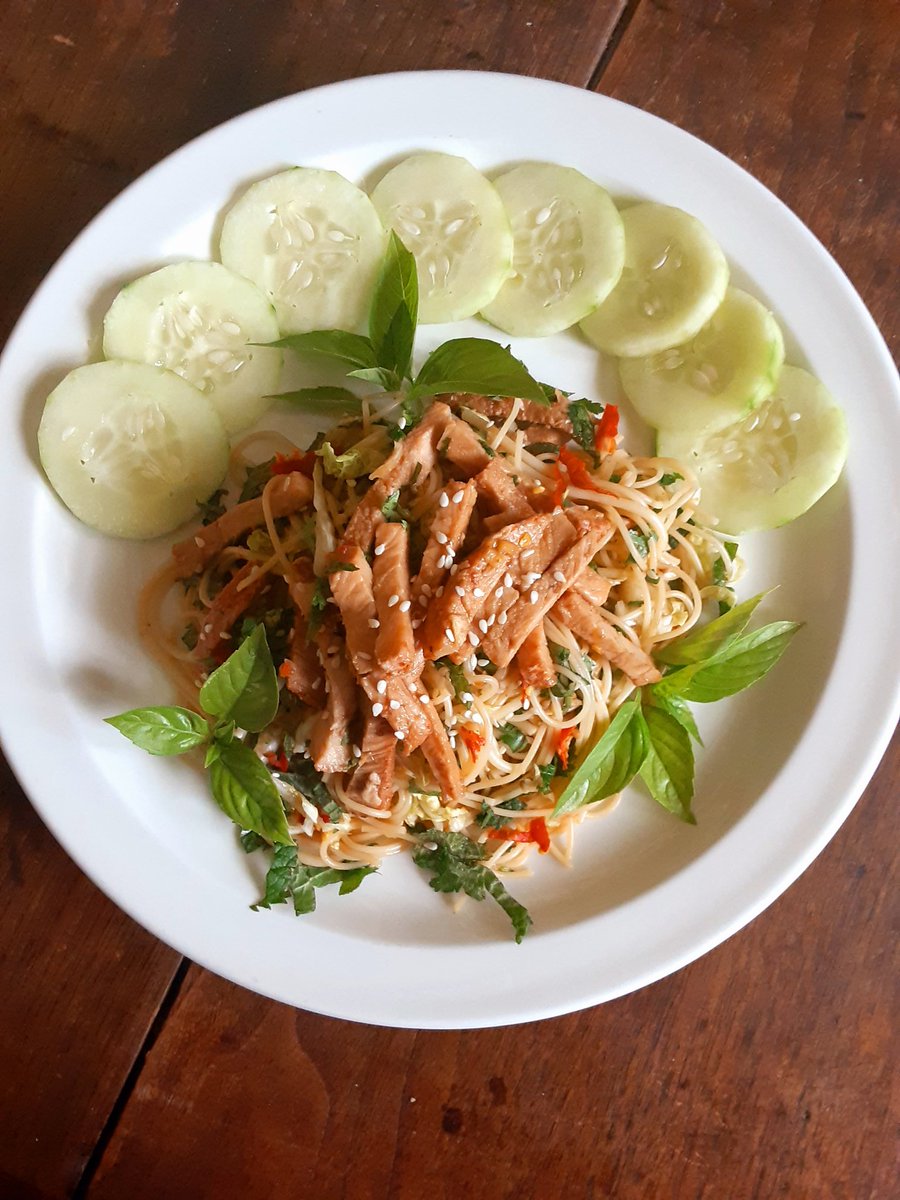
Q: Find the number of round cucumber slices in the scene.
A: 8